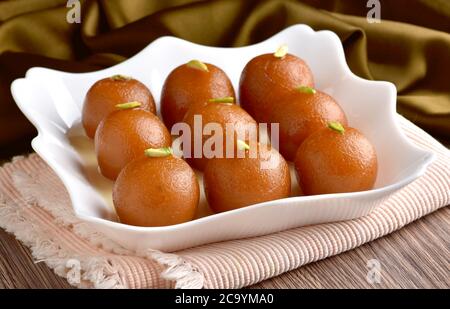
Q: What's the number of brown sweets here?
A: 9